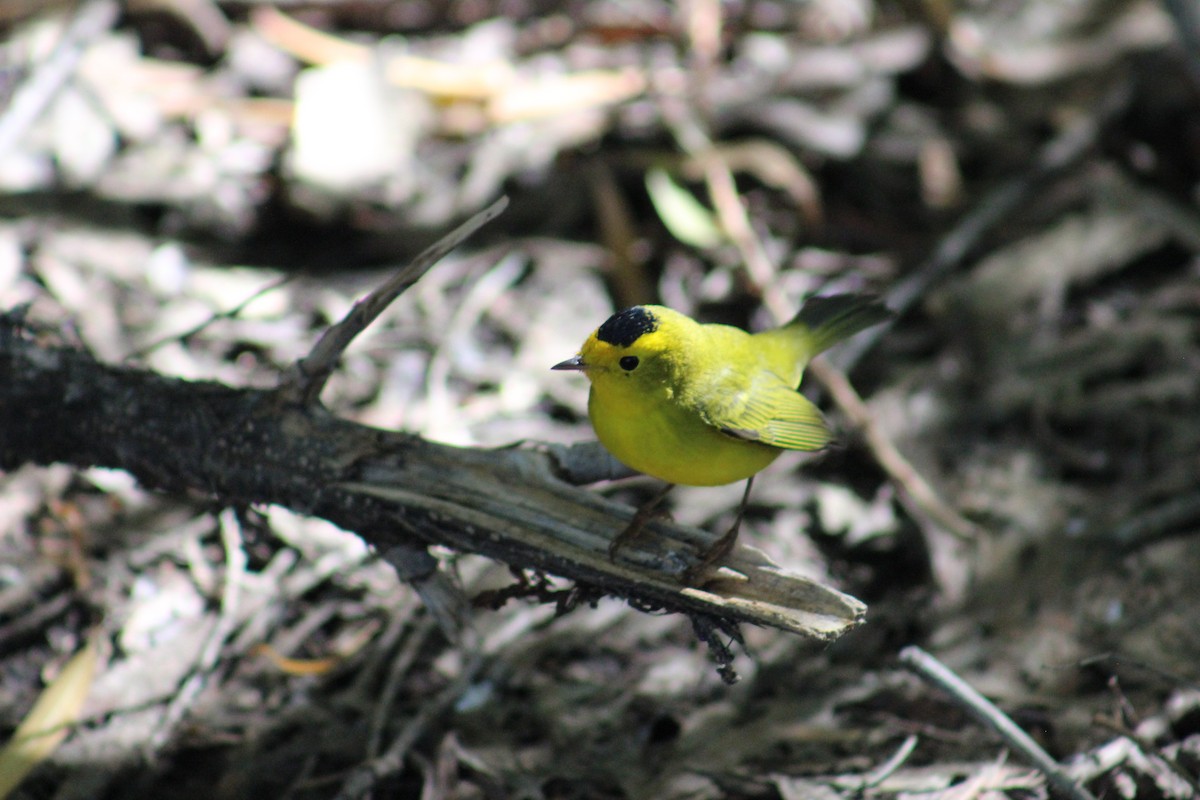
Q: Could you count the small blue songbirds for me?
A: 0